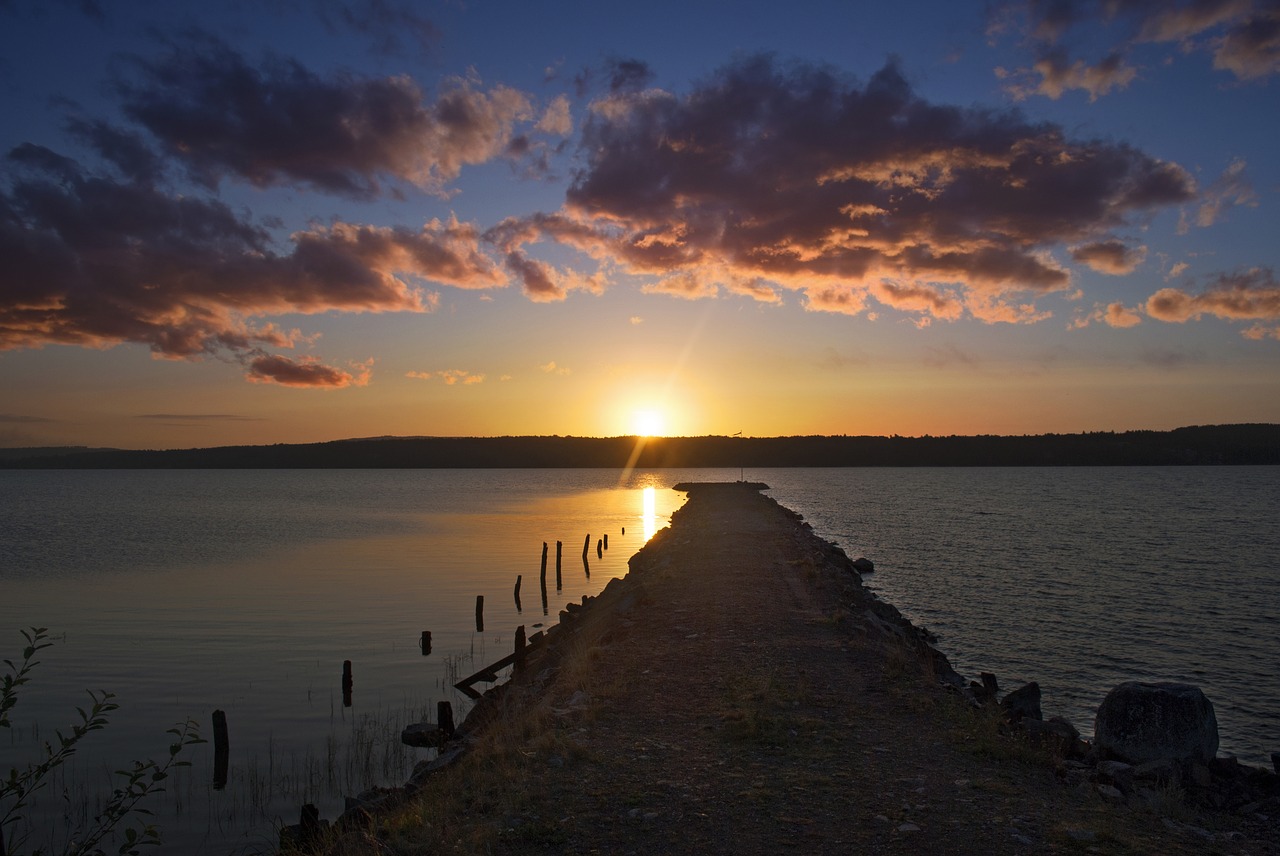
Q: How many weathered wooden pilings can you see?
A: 14